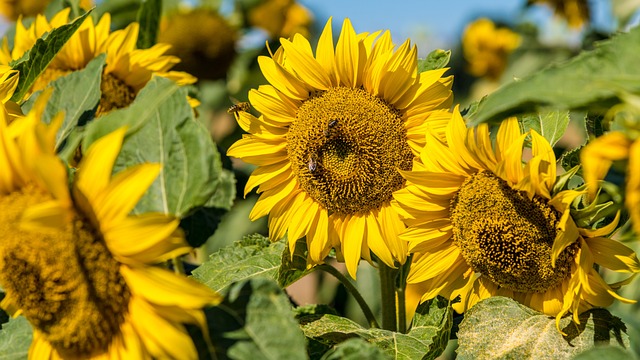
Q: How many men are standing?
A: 0